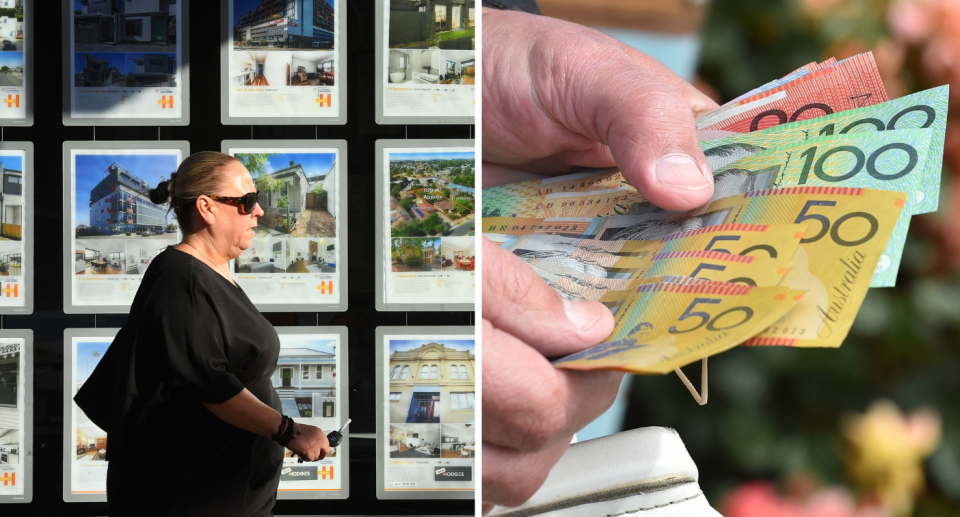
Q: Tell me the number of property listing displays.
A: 12